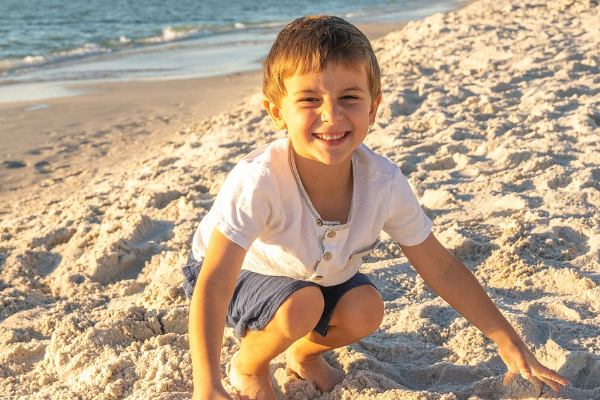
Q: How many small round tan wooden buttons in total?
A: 4